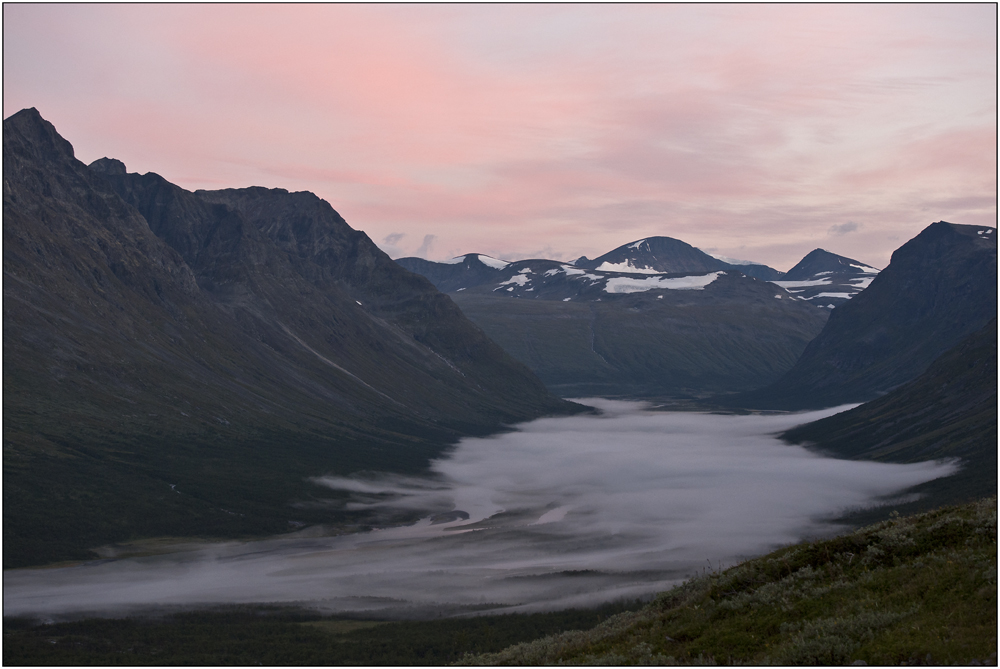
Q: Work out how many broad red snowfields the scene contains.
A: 0